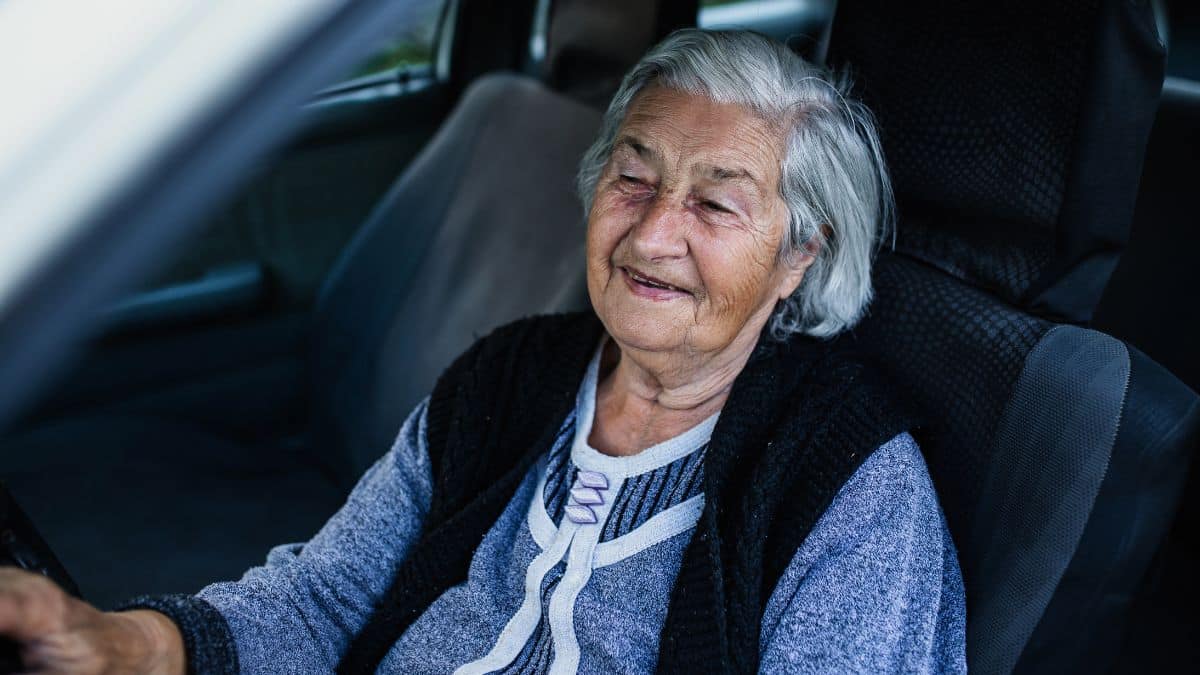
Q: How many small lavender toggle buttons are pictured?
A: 3